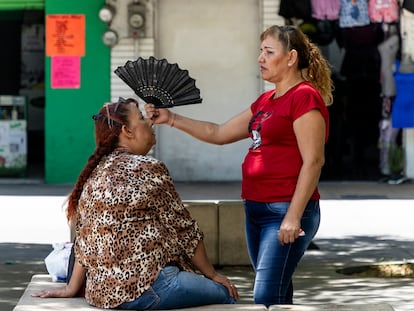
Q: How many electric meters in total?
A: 3